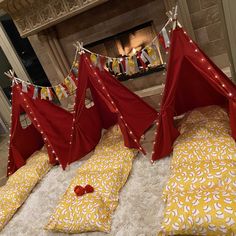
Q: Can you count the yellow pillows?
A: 3